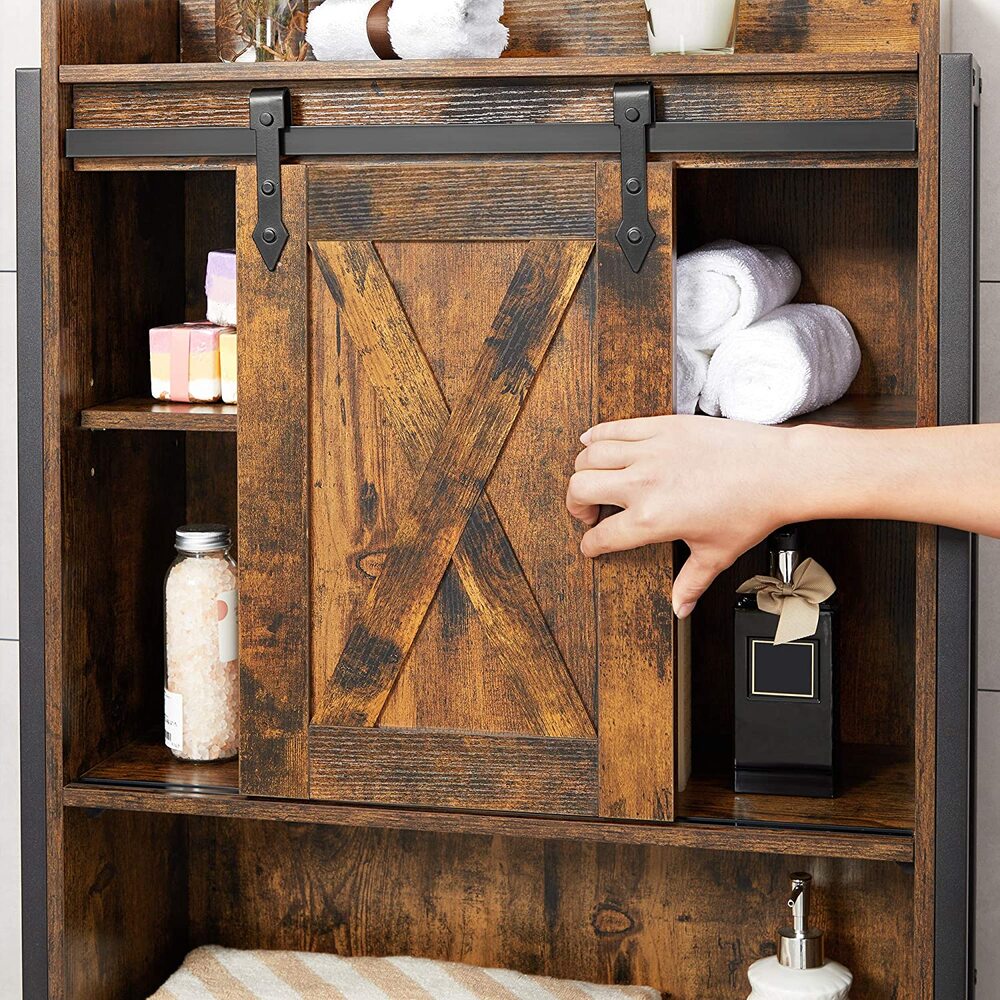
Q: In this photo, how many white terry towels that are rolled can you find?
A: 4